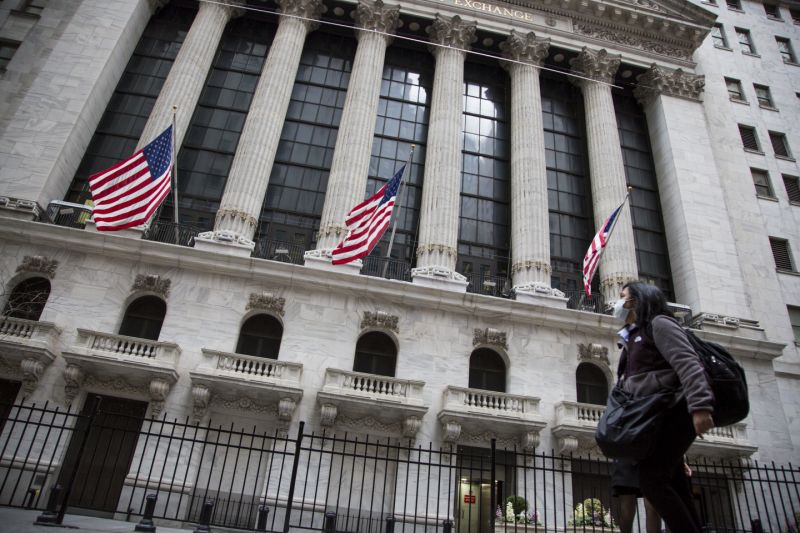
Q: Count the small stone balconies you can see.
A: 7